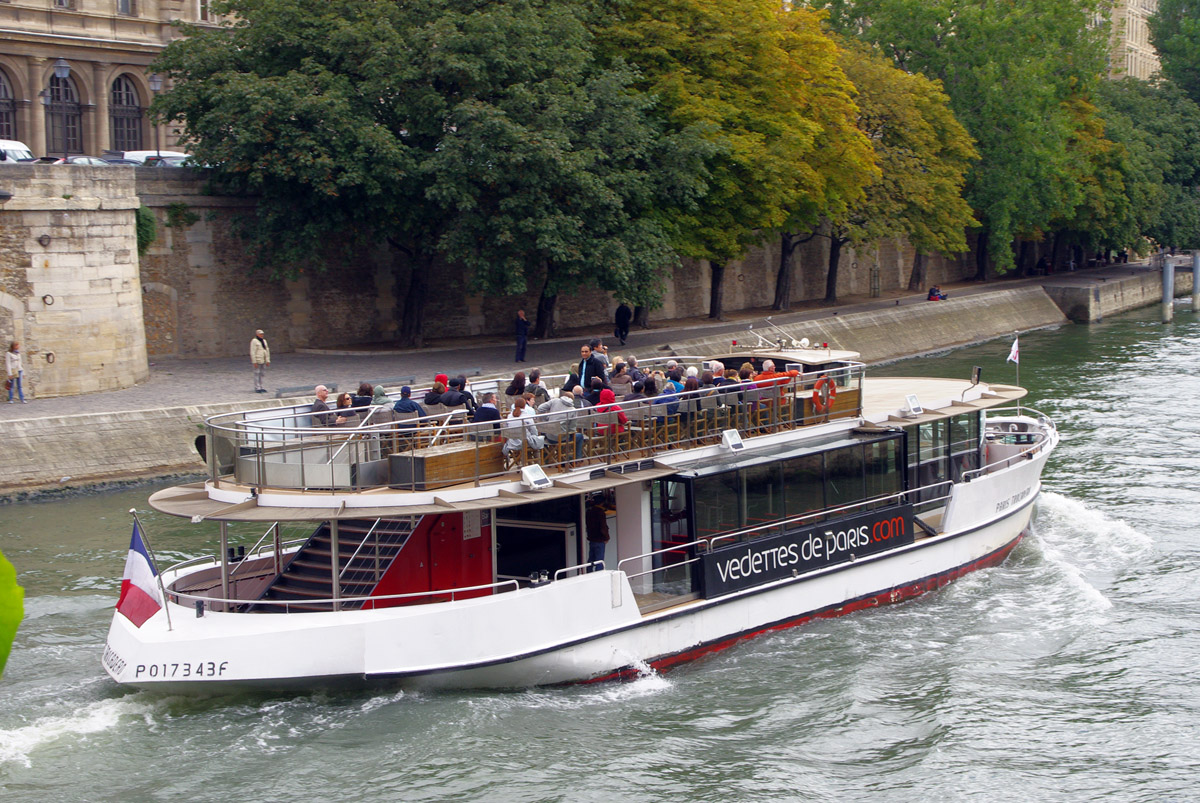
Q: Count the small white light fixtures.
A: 3